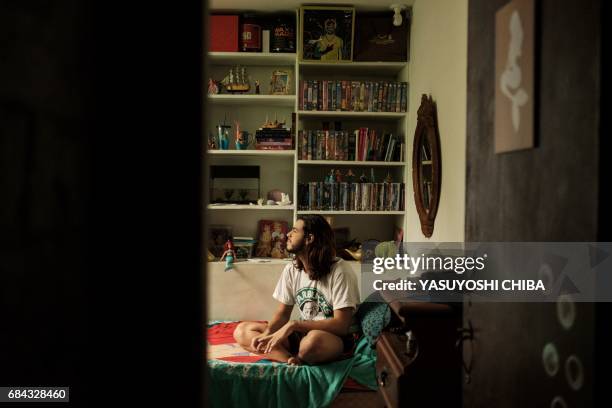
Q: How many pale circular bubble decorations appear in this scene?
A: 5